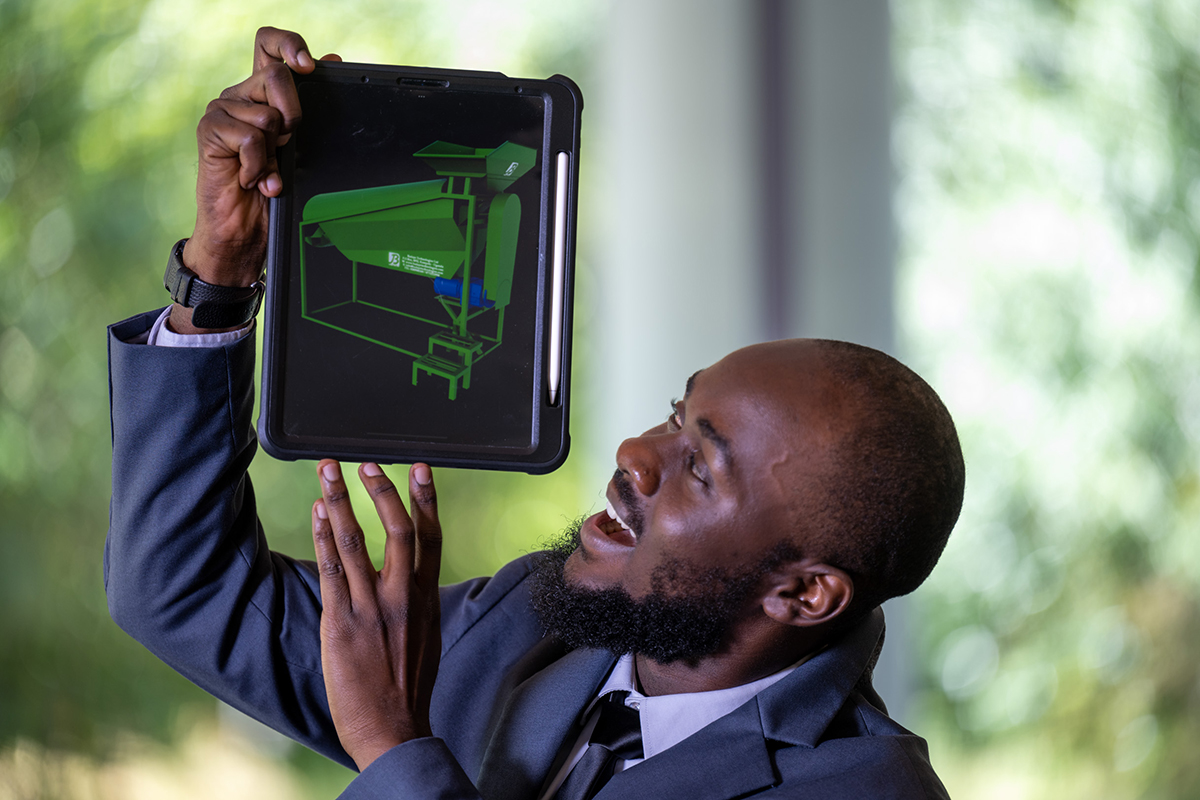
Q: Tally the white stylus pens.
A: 1